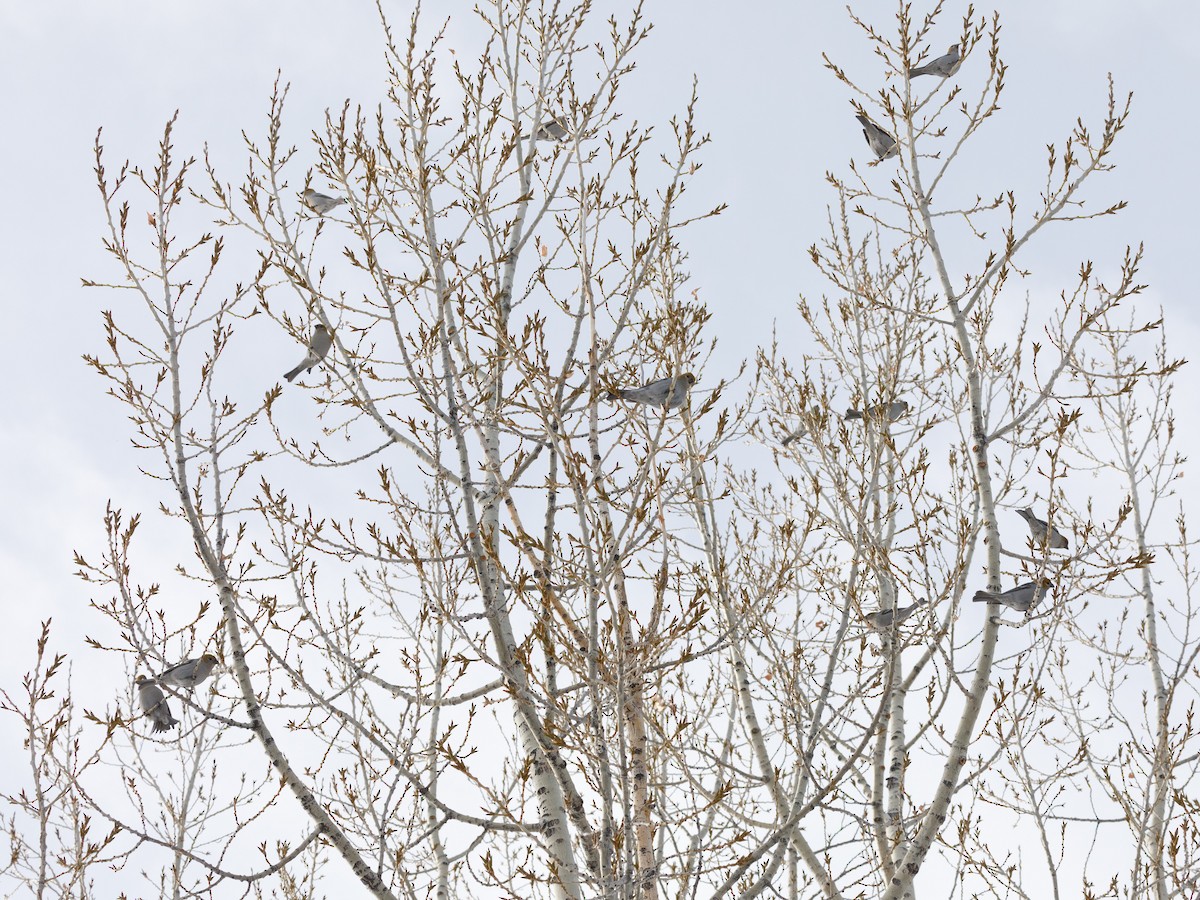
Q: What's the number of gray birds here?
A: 13